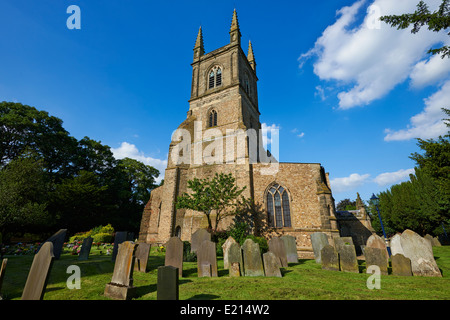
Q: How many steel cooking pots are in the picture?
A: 0